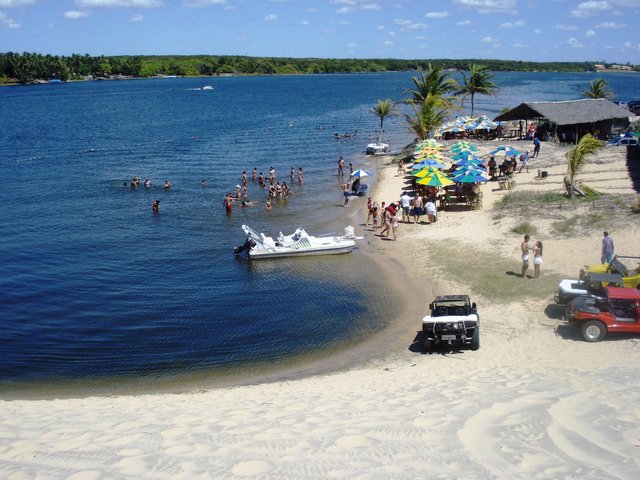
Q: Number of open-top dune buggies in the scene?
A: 4